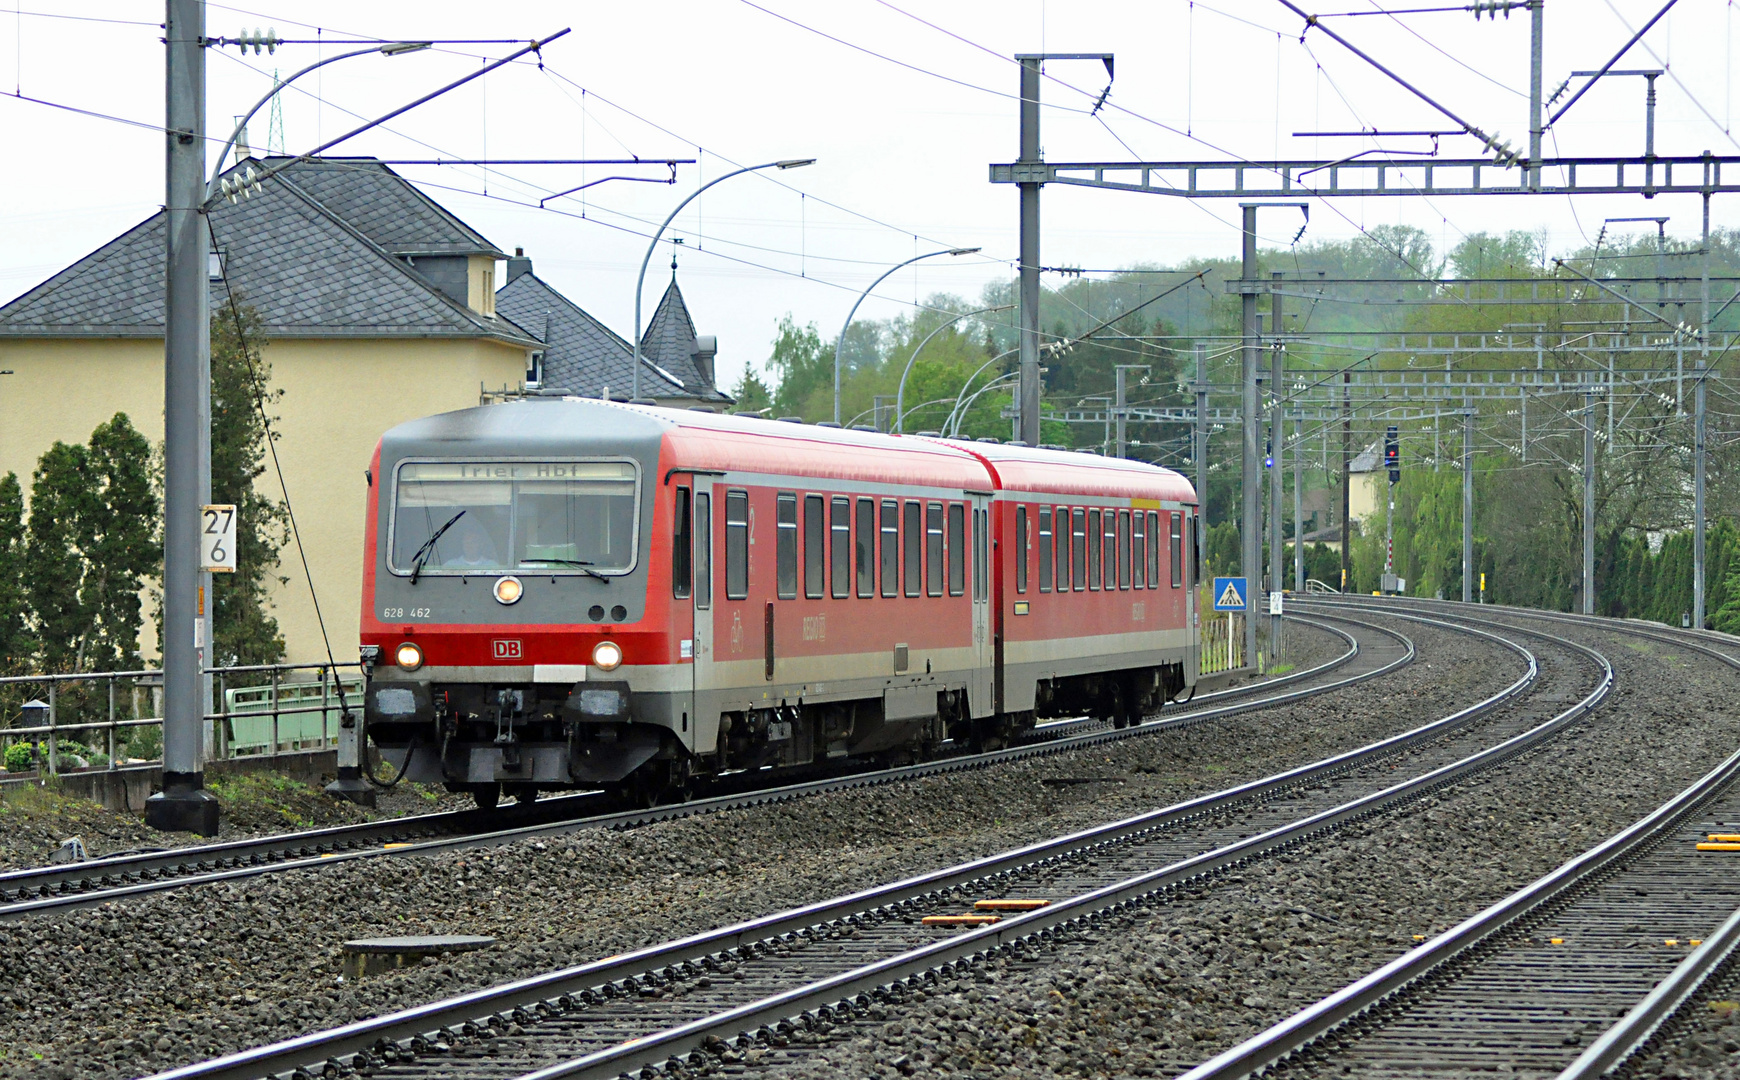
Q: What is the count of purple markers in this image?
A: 0